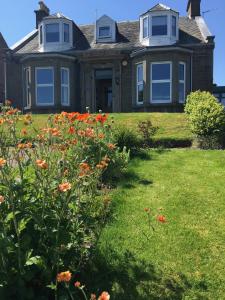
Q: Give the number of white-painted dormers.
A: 3